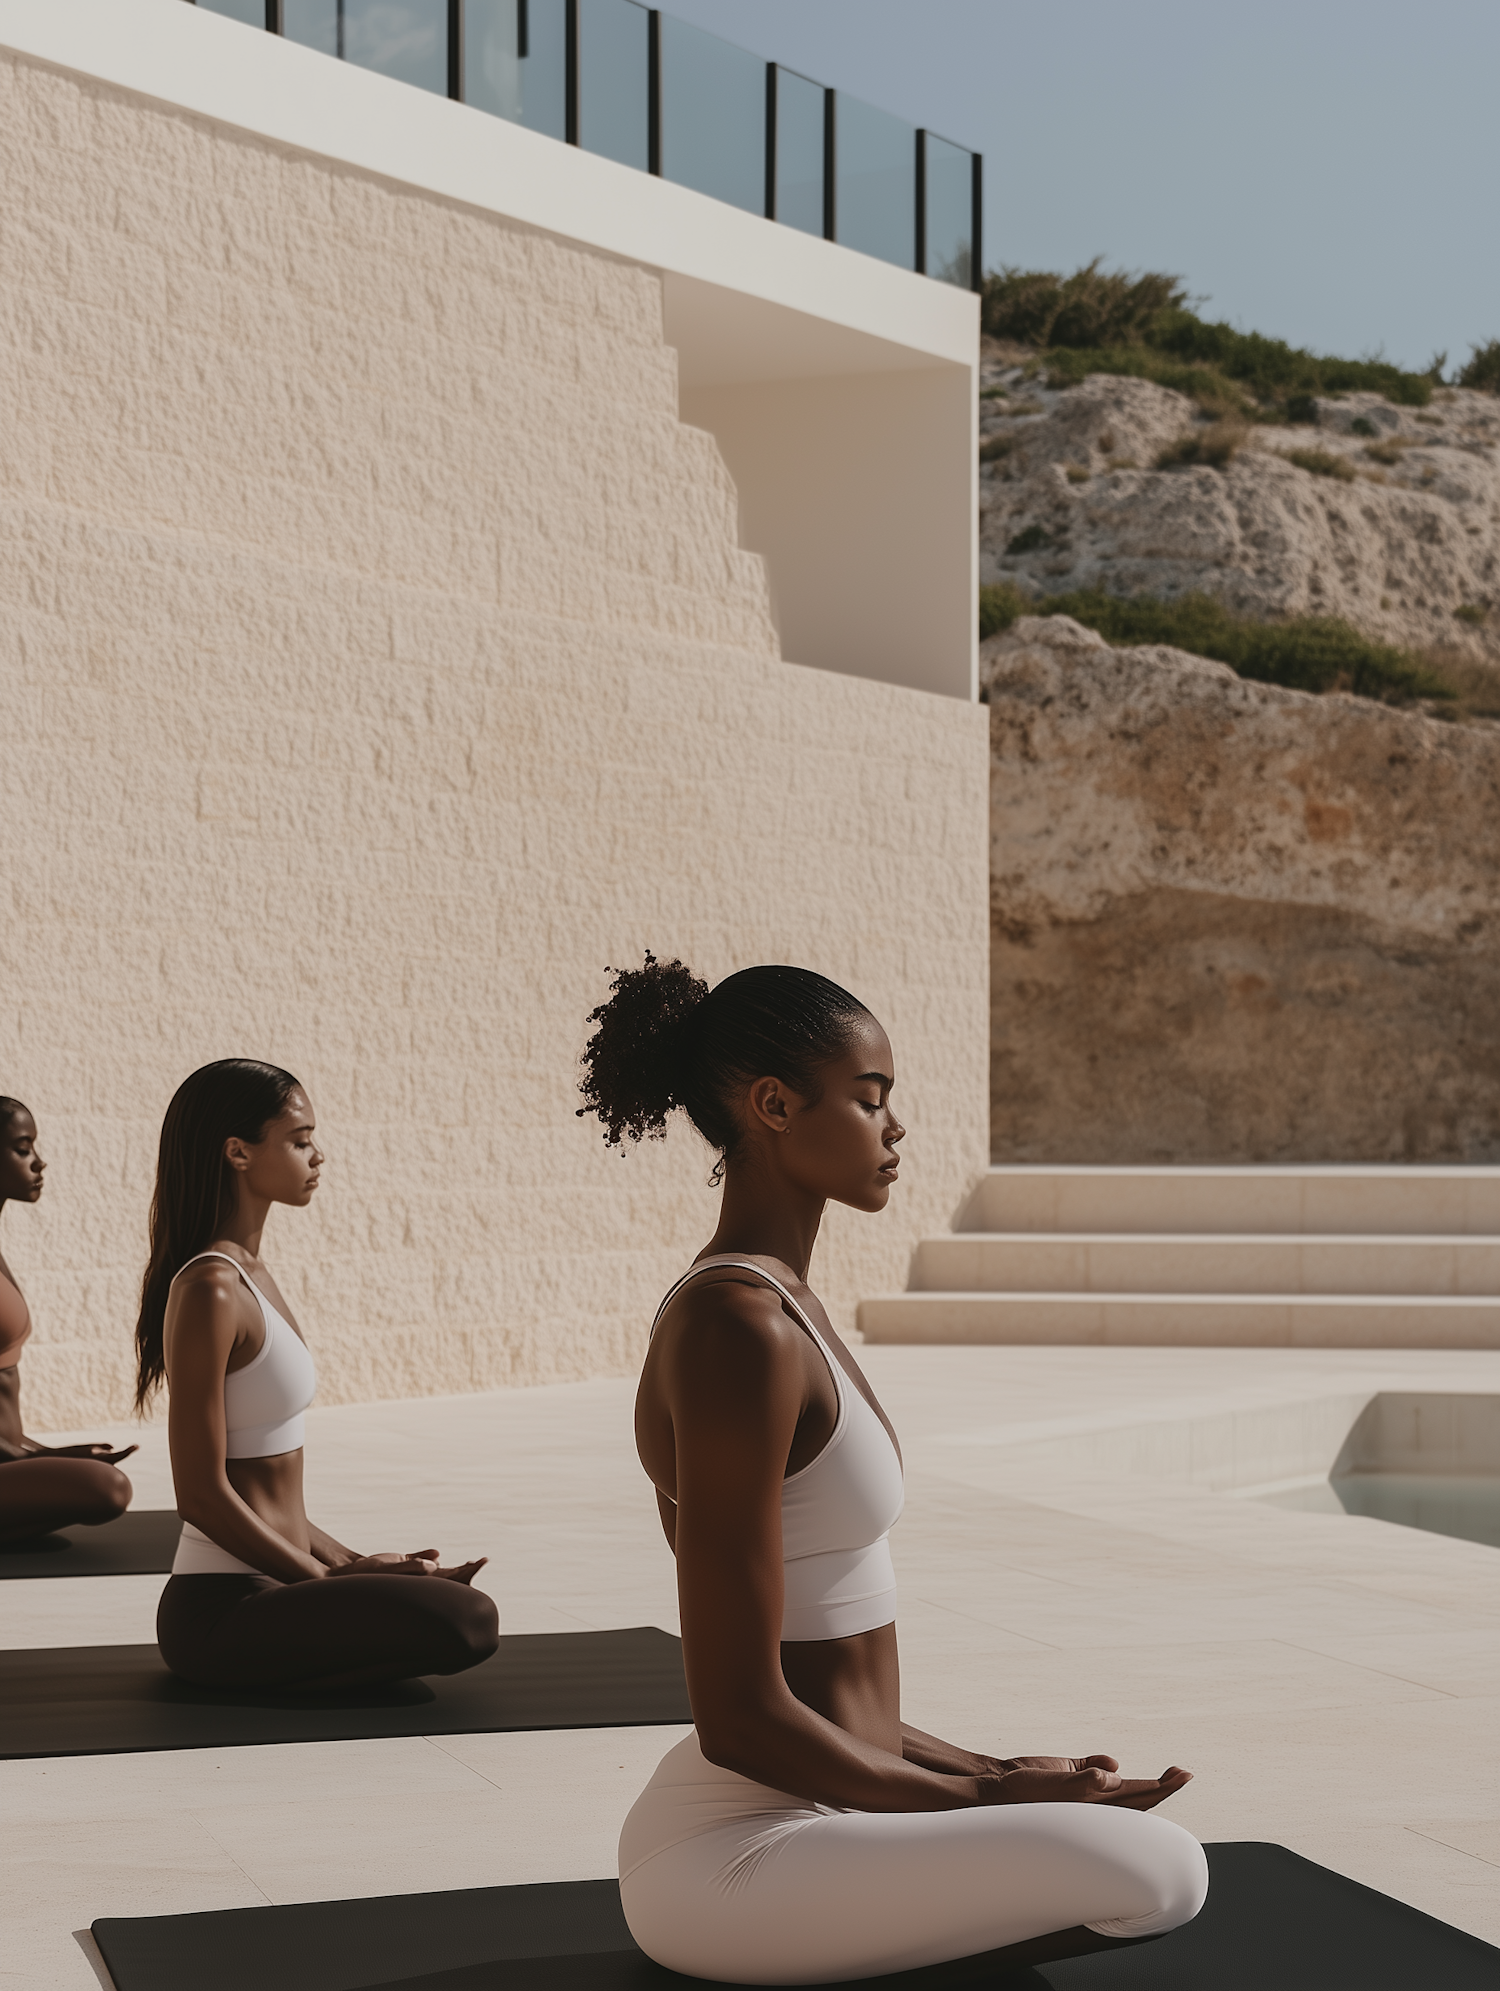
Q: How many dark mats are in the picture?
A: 3